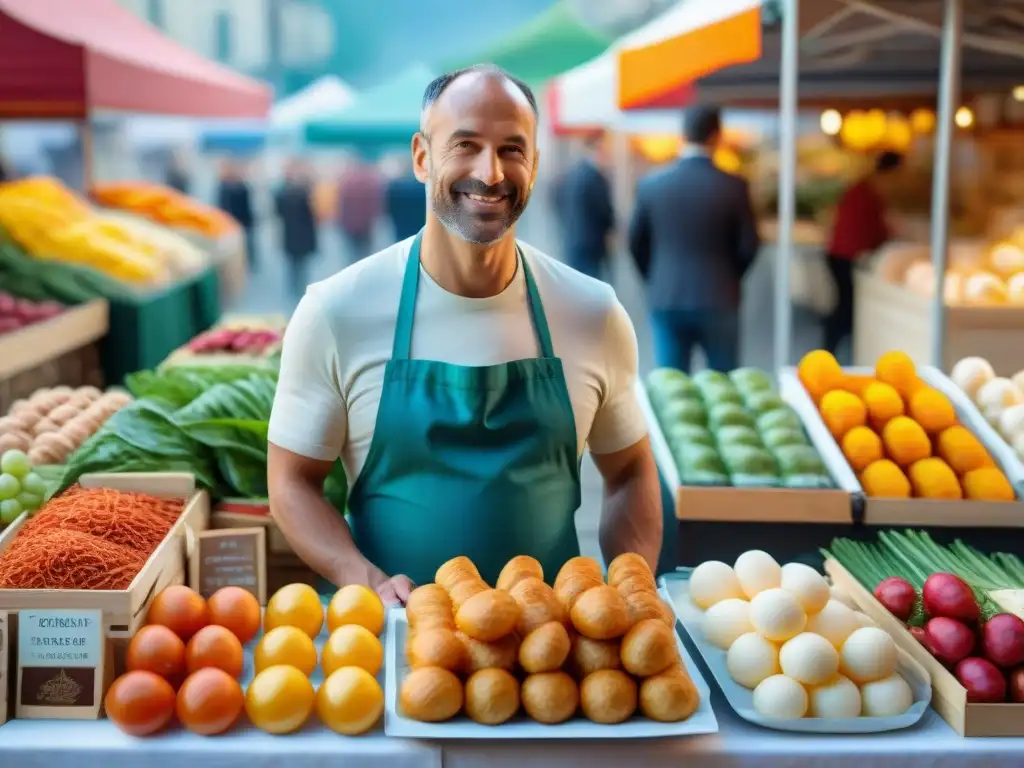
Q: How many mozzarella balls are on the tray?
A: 12